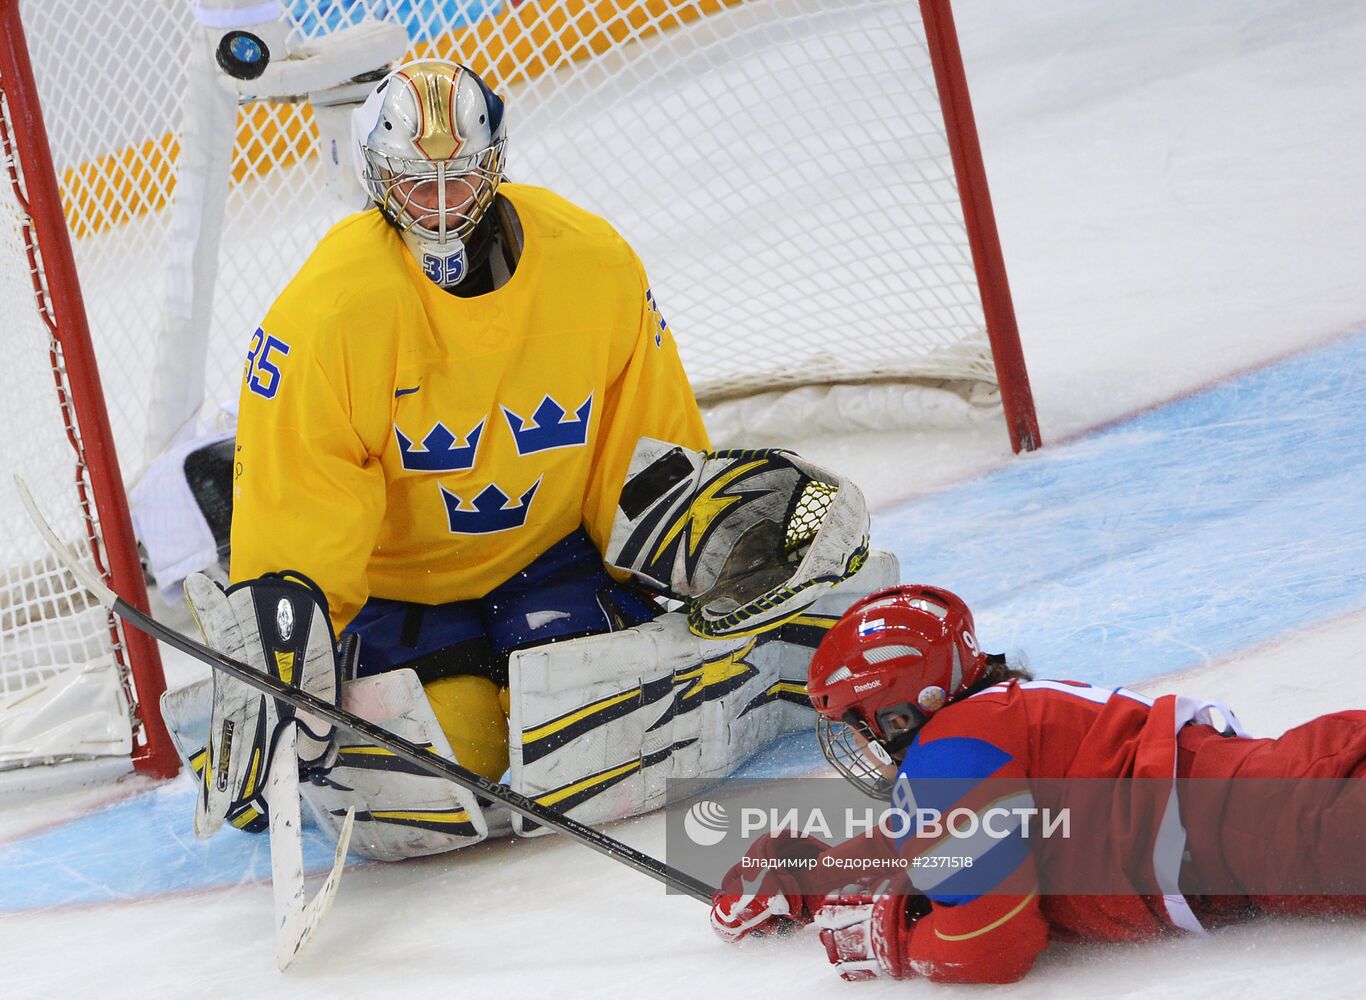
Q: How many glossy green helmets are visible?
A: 0